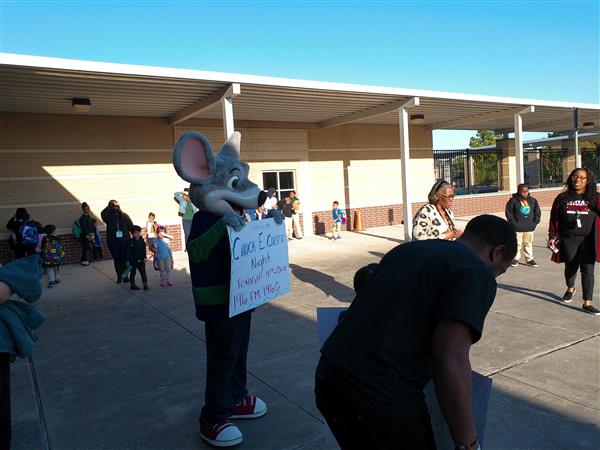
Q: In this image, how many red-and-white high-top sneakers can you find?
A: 2